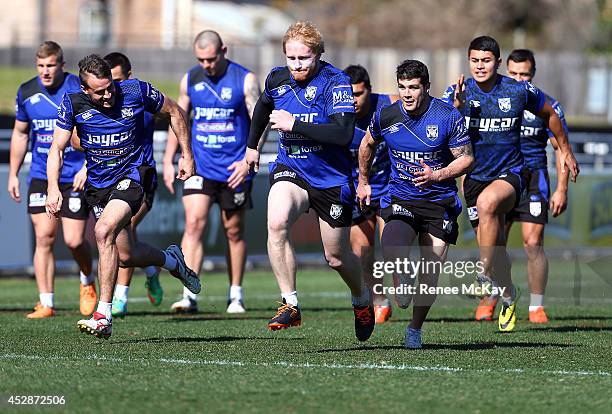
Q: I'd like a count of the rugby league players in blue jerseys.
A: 9